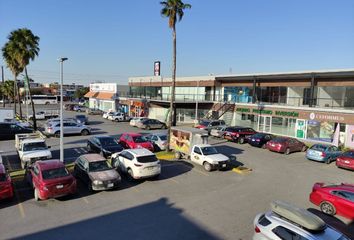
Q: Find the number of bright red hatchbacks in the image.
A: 1